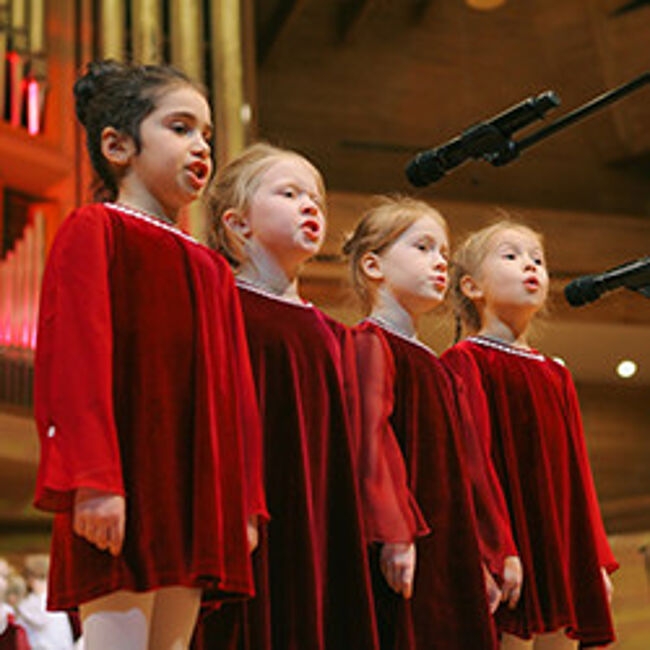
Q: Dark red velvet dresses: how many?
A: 4